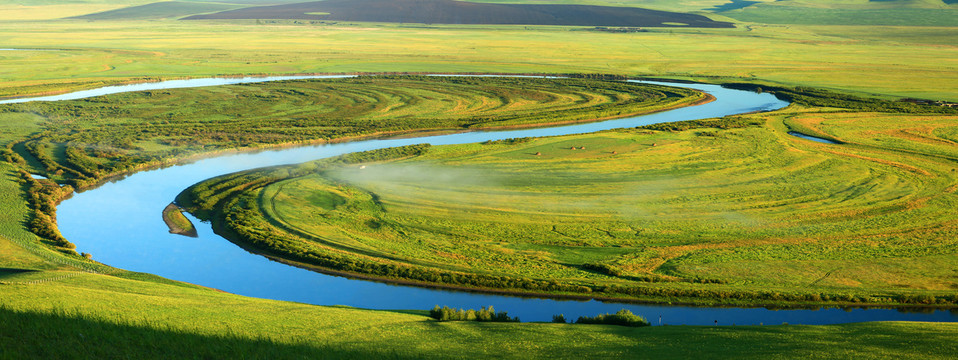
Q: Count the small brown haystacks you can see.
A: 5